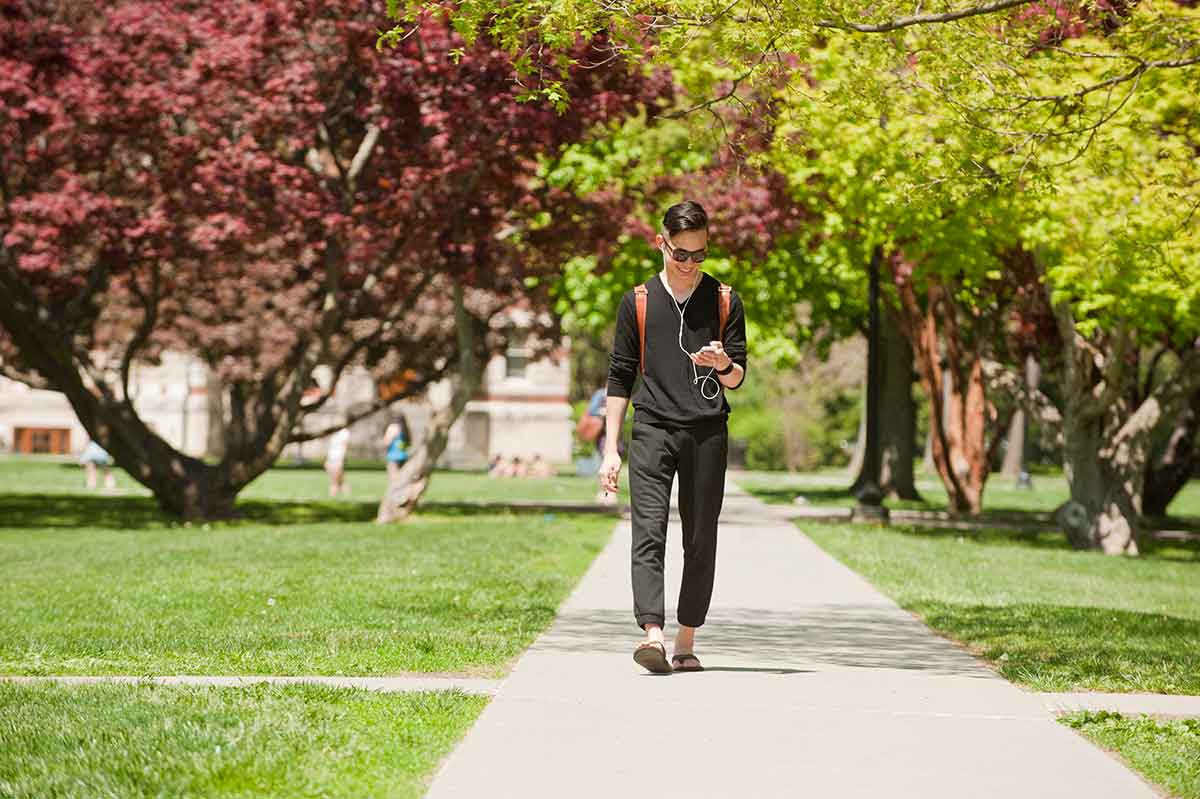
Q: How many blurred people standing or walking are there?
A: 4